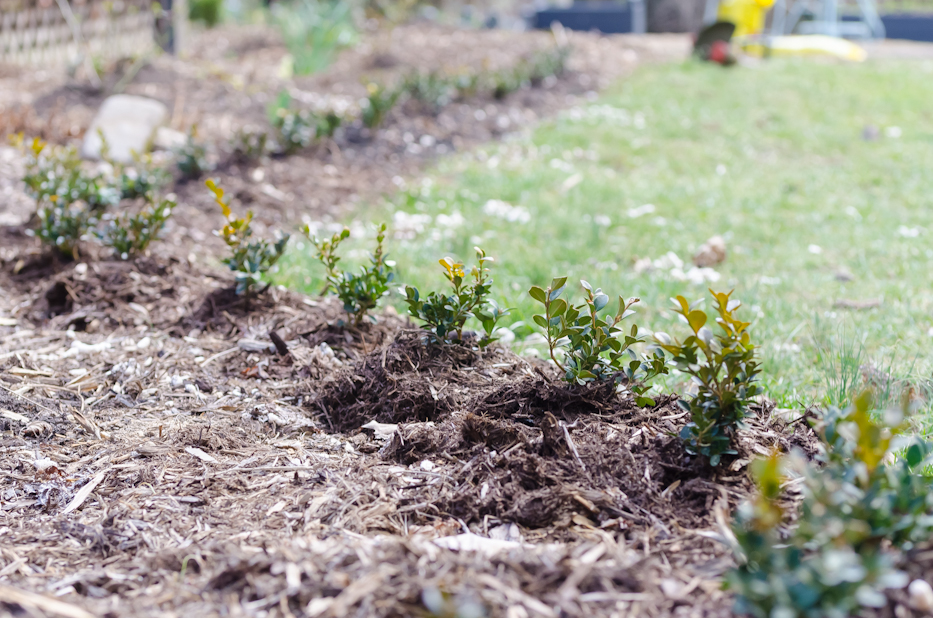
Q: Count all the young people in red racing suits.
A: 0